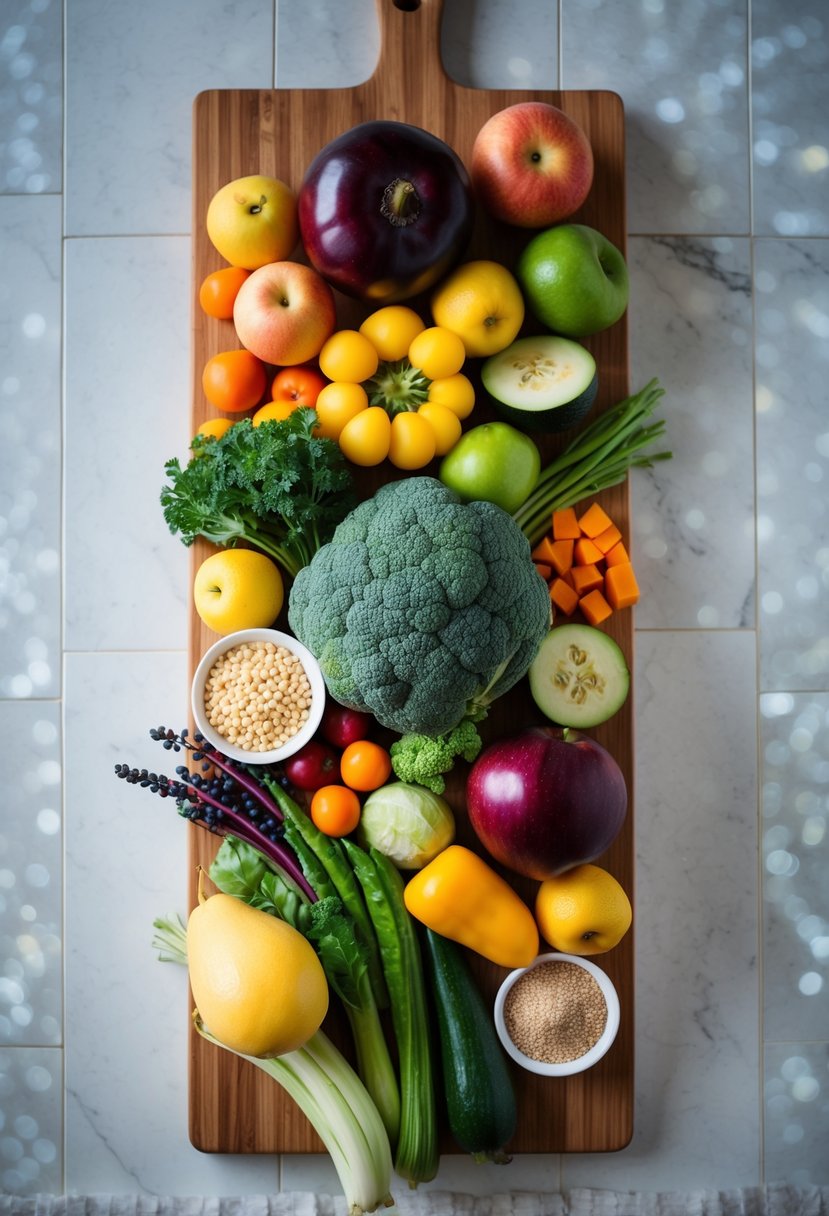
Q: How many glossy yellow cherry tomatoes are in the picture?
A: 8